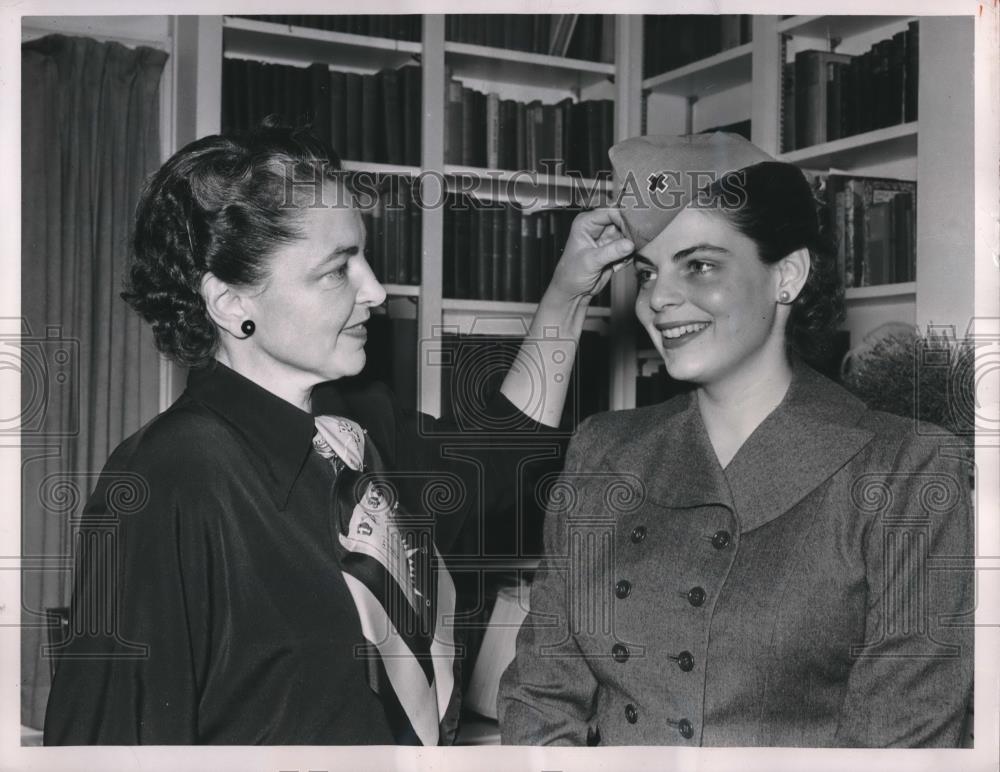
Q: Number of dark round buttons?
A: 8